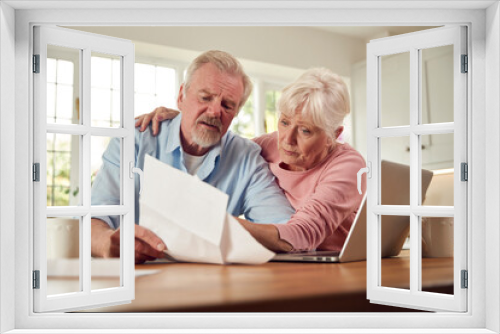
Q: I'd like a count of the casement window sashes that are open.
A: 2